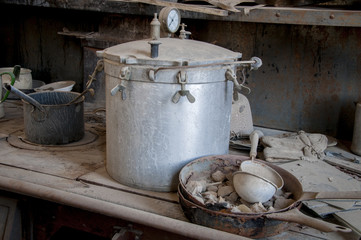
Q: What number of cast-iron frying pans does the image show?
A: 2